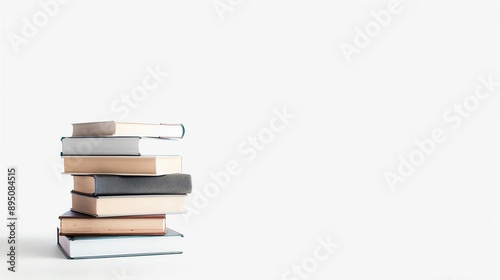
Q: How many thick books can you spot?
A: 7